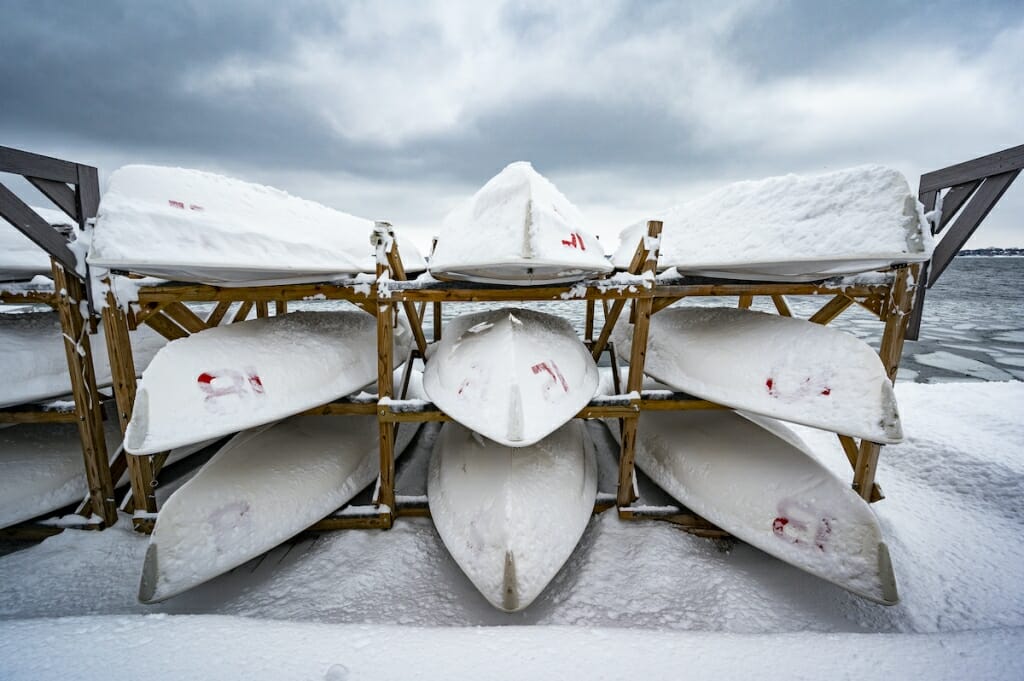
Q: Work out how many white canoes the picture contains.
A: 12